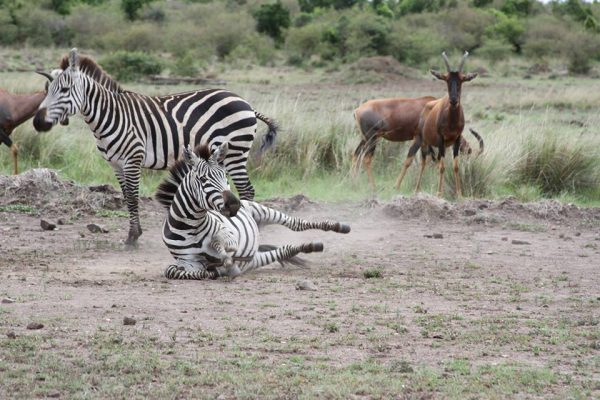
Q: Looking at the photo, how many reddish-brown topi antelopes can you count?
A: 3